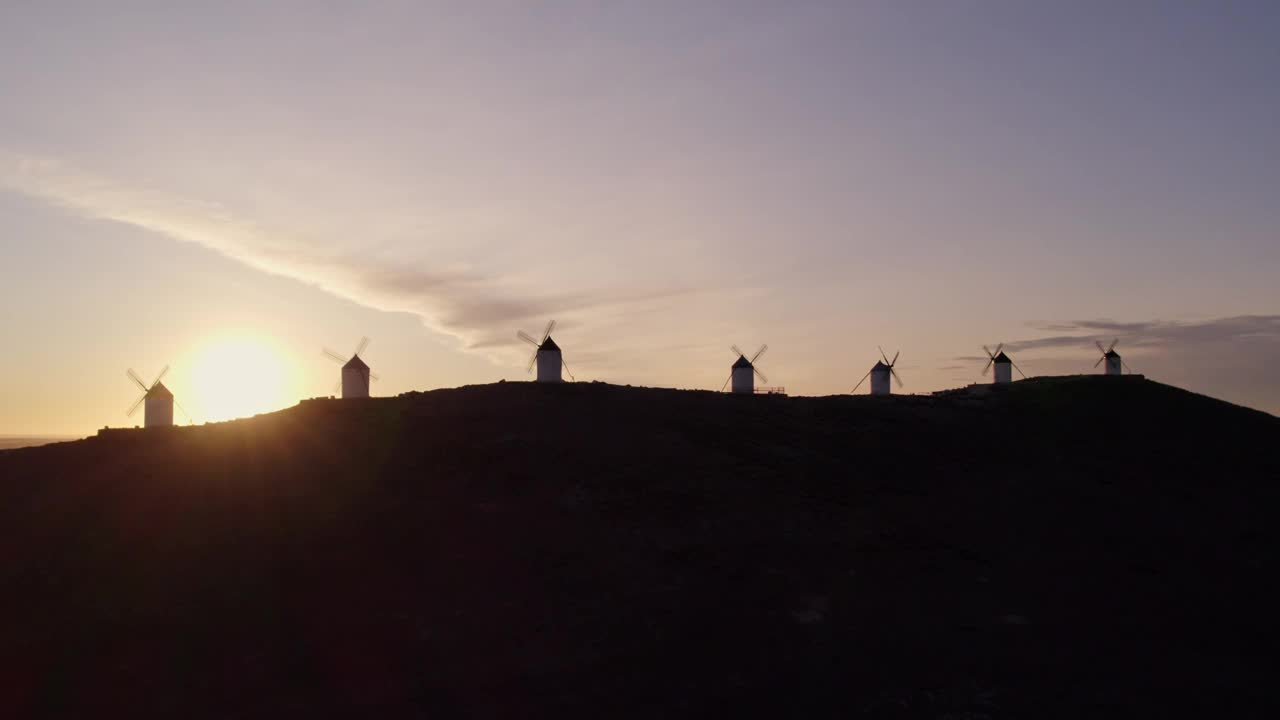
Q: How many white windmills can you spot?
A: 7